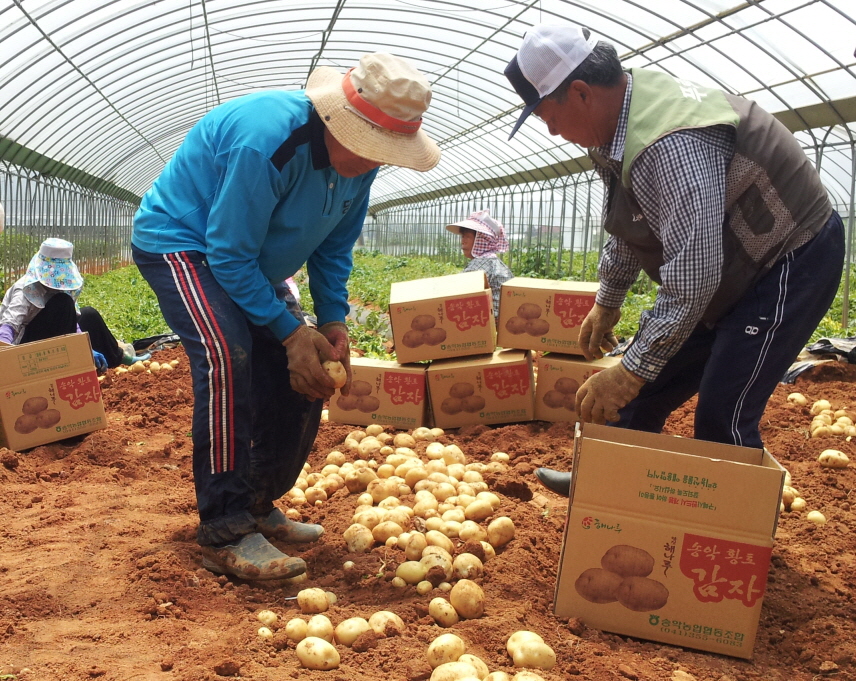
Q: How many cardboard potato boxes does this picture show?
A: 7